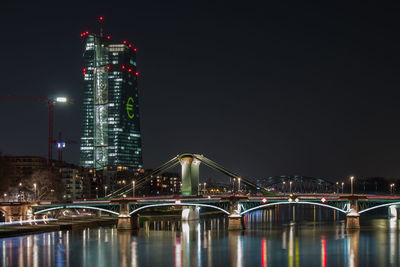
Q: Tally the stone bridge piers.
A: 3